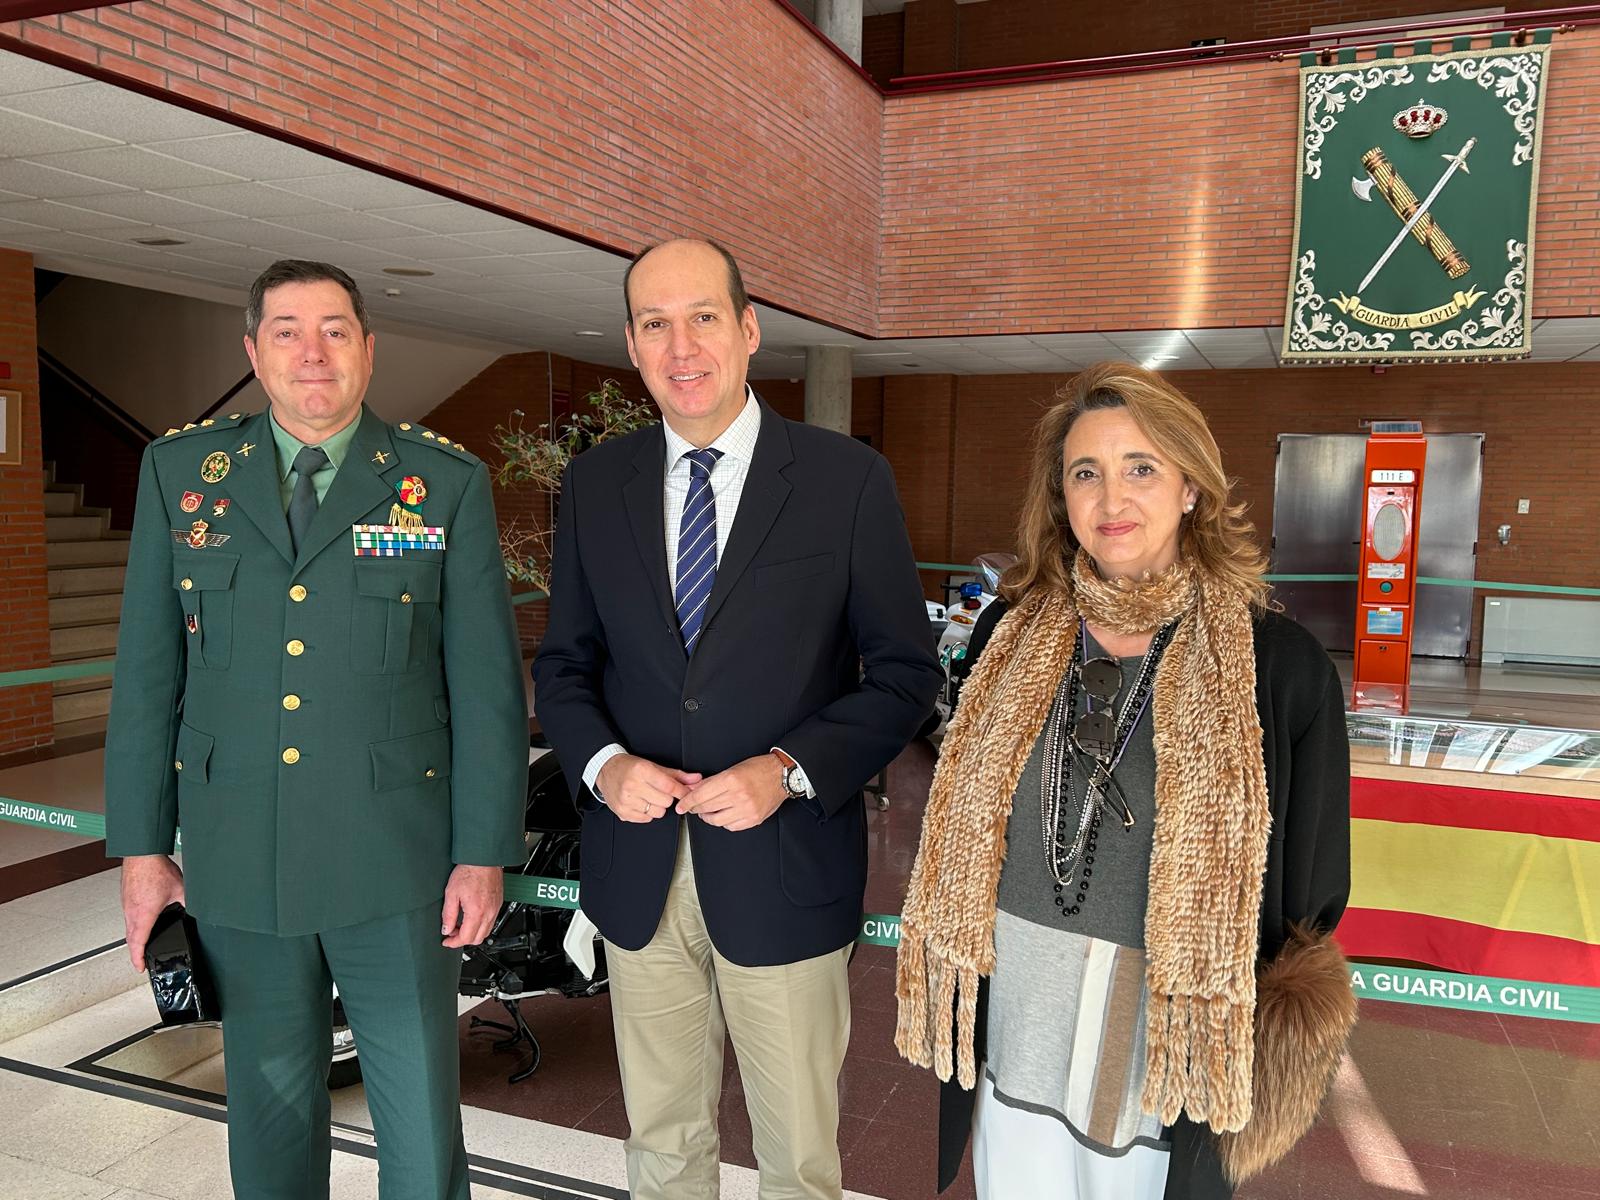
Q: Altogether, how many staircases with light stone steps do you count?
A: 1